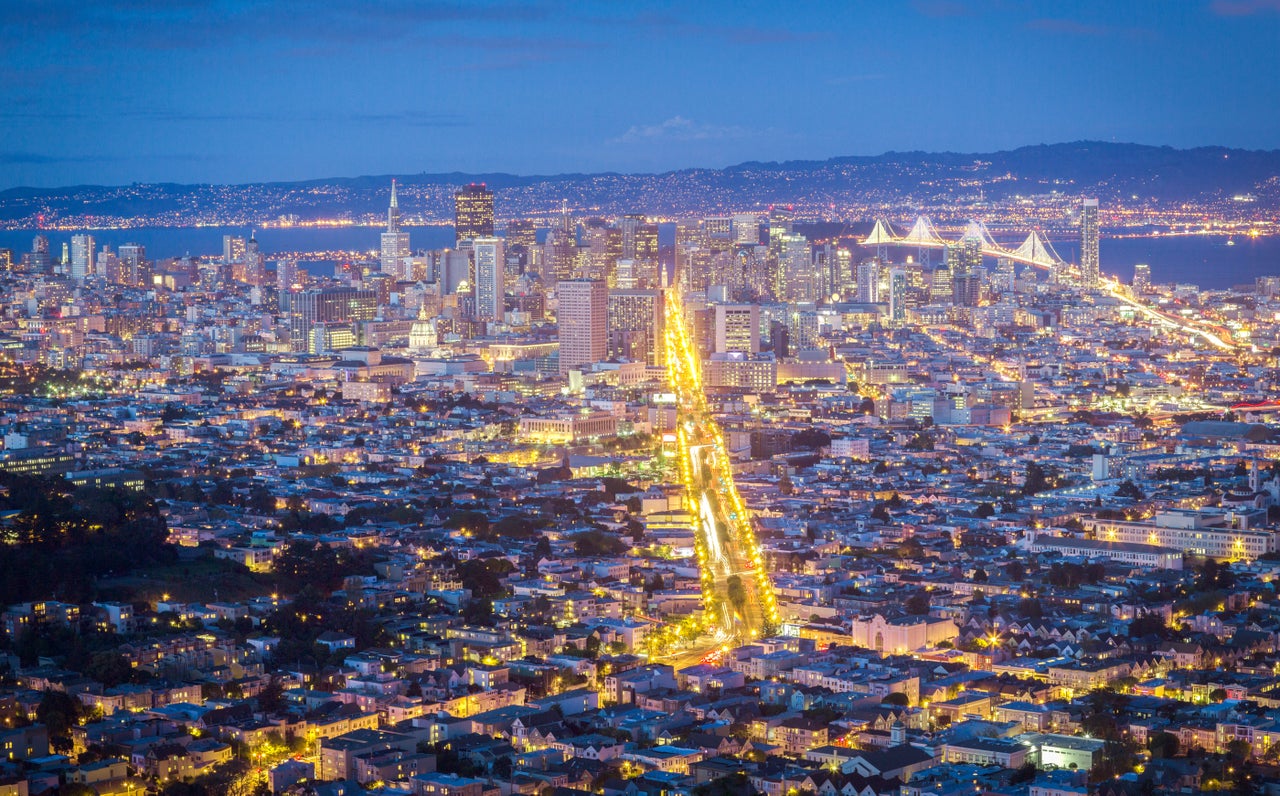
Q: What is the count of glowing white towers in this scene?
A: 4